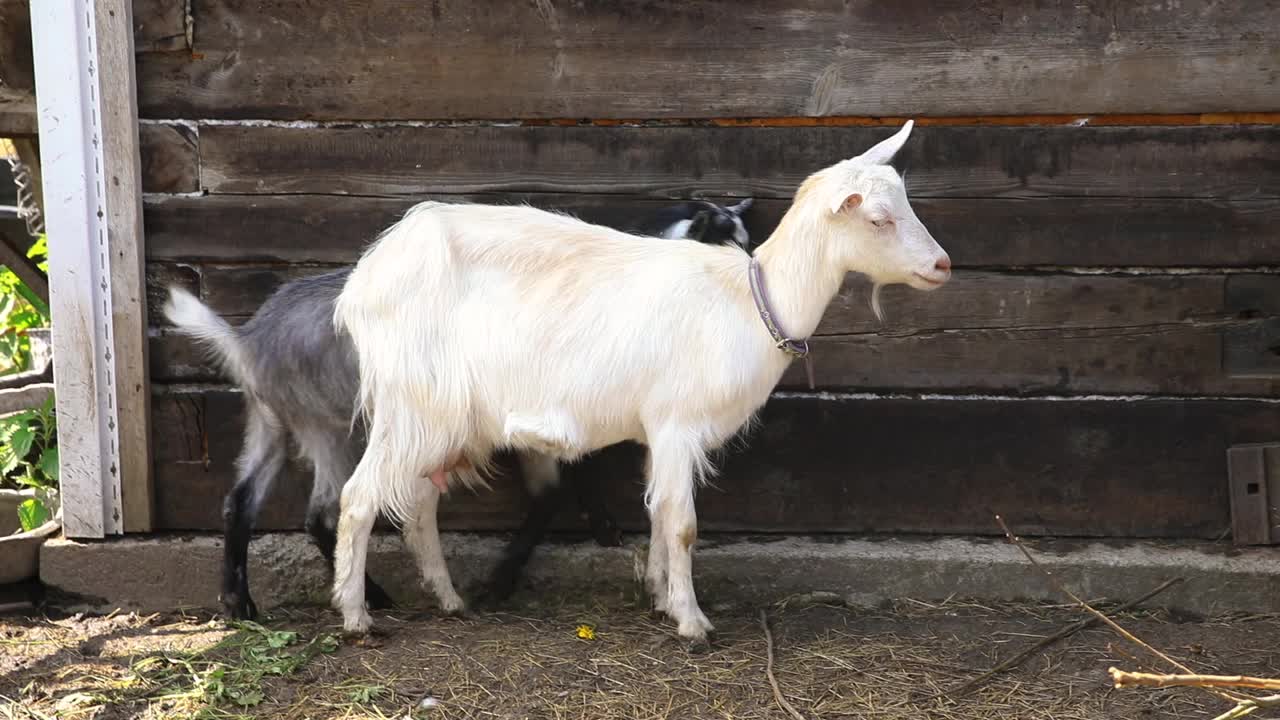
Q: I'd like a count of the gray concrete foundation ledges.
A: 1